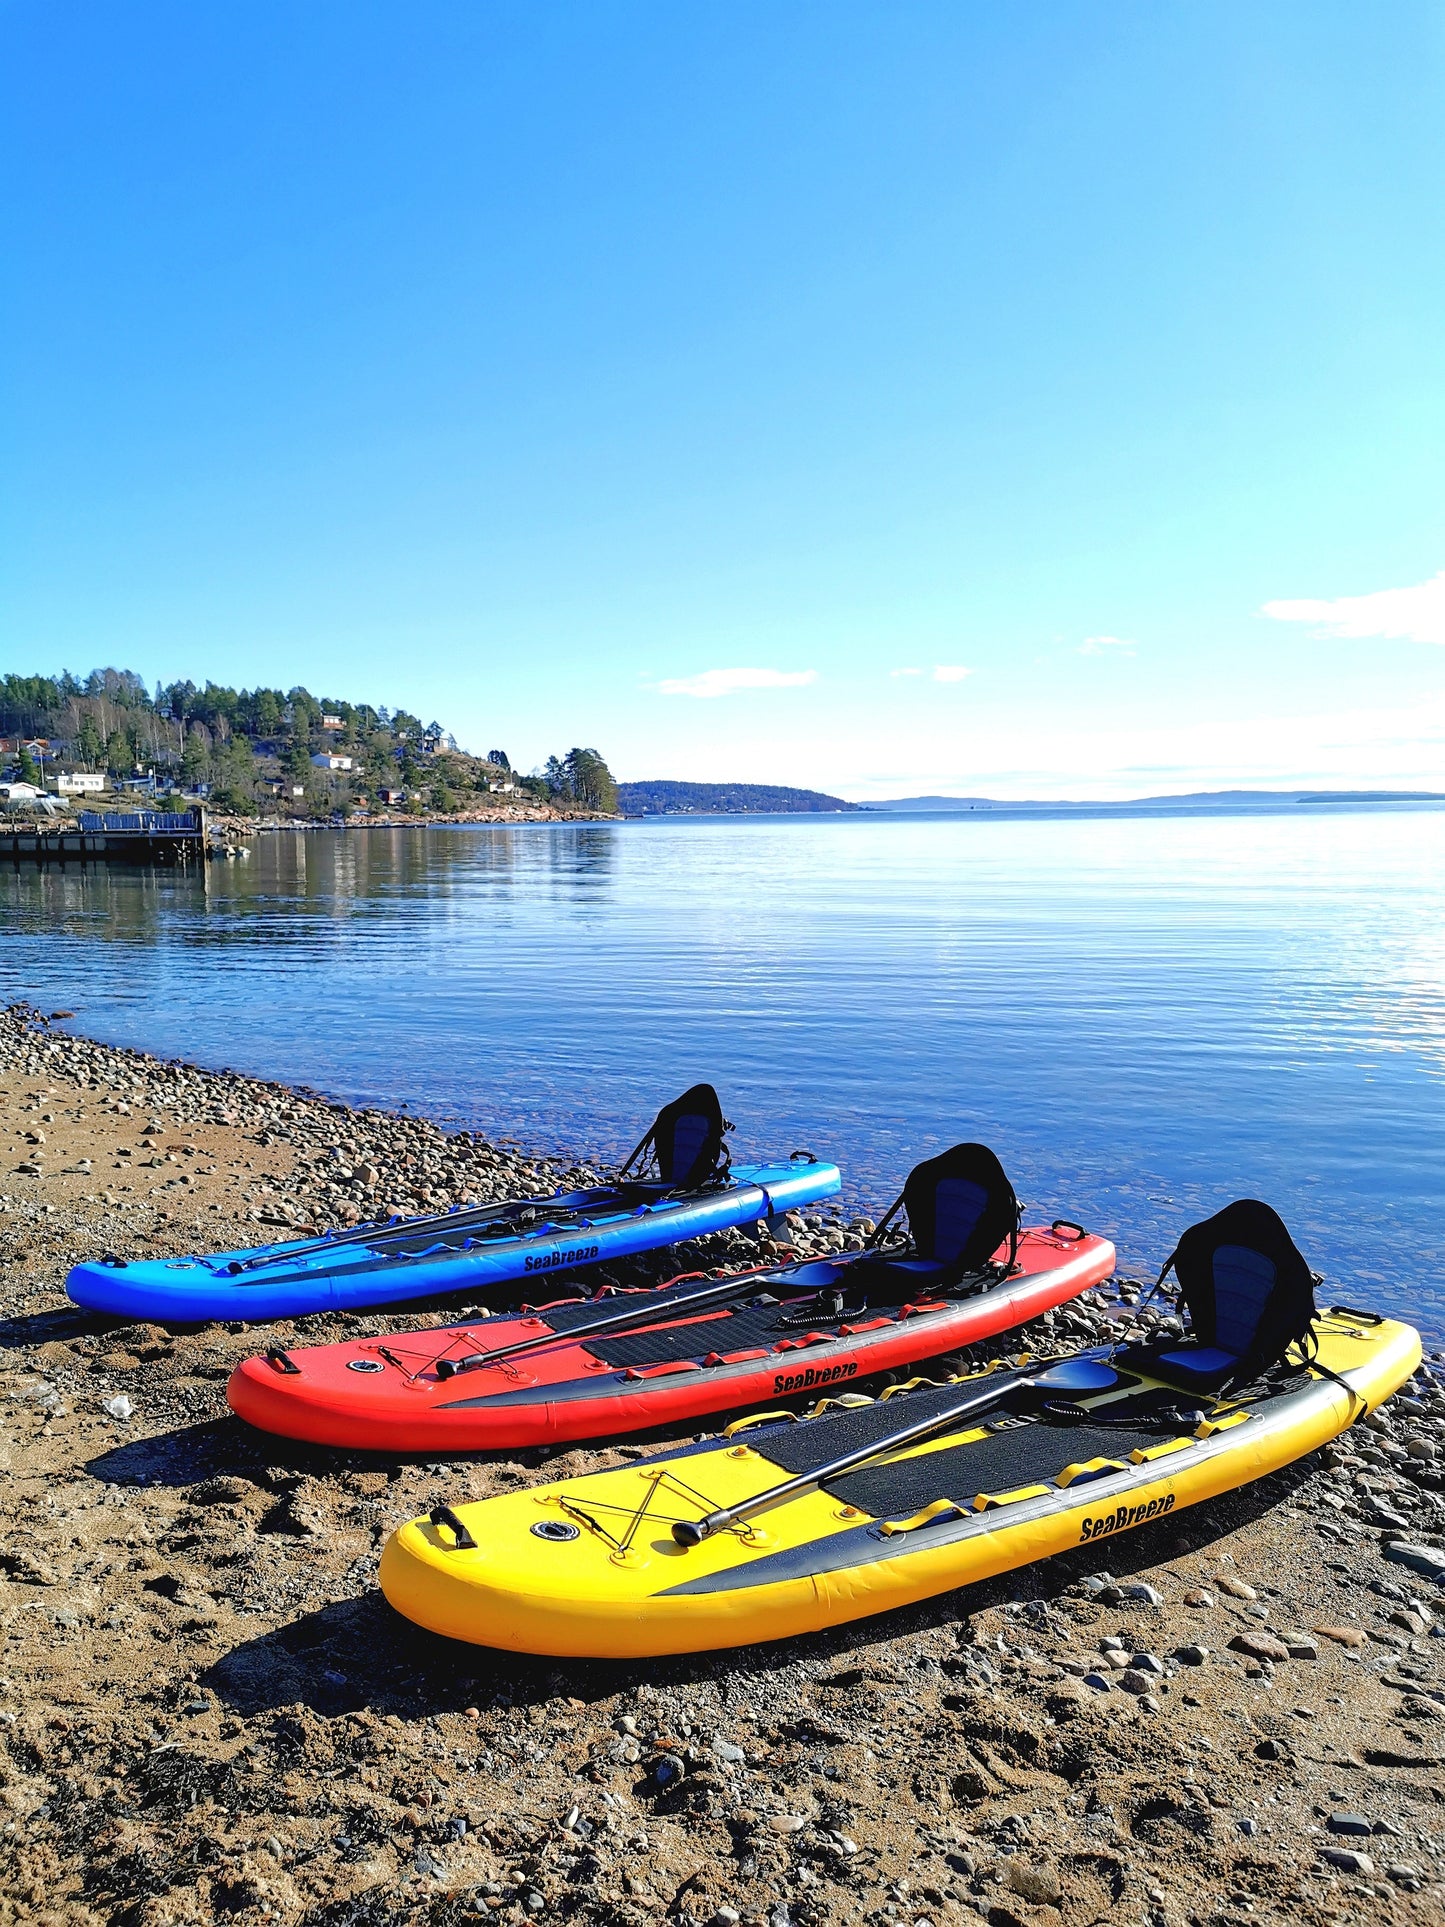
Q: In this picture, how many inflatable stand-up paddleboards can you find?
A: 3